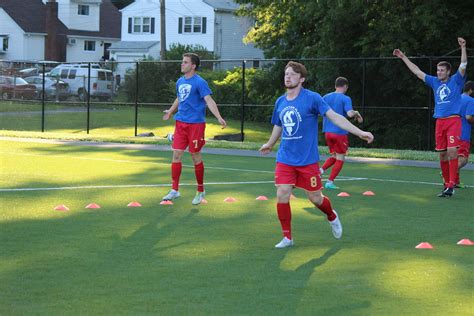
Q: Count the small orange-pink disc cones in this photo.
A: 12